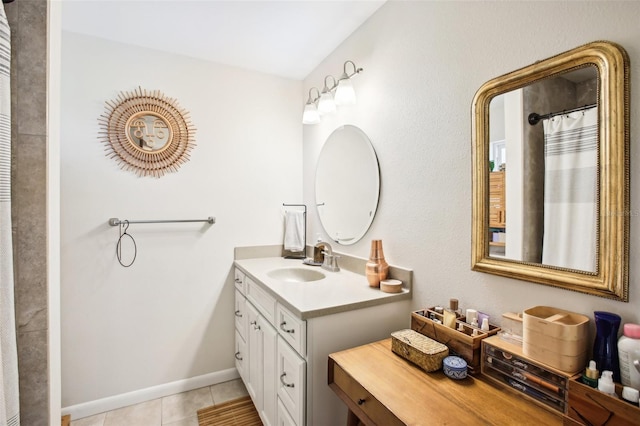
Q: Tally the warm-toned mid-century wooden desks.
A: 1